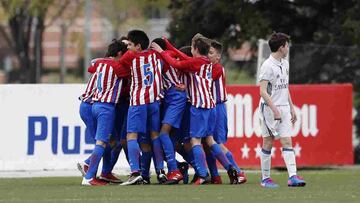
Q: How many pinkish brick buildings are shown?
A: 1